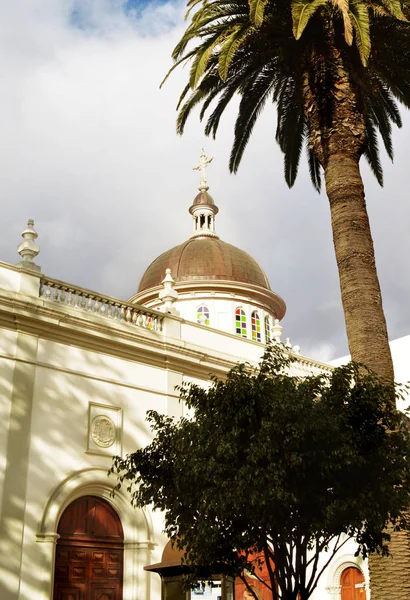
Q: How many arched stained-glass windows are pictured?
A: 4